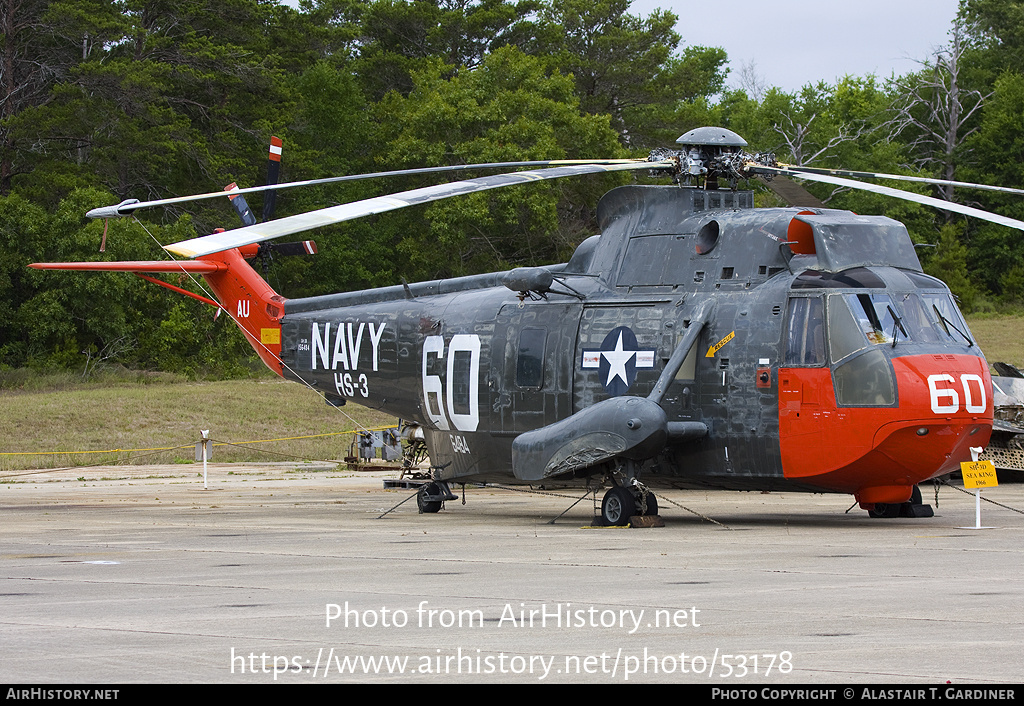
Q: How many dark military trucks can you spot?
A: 0